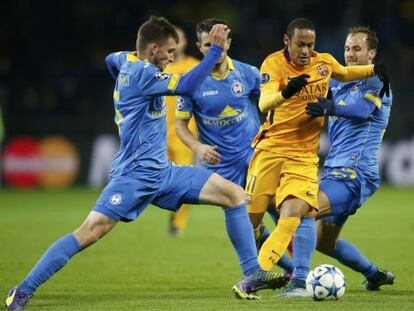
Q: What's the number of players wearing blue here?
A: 3